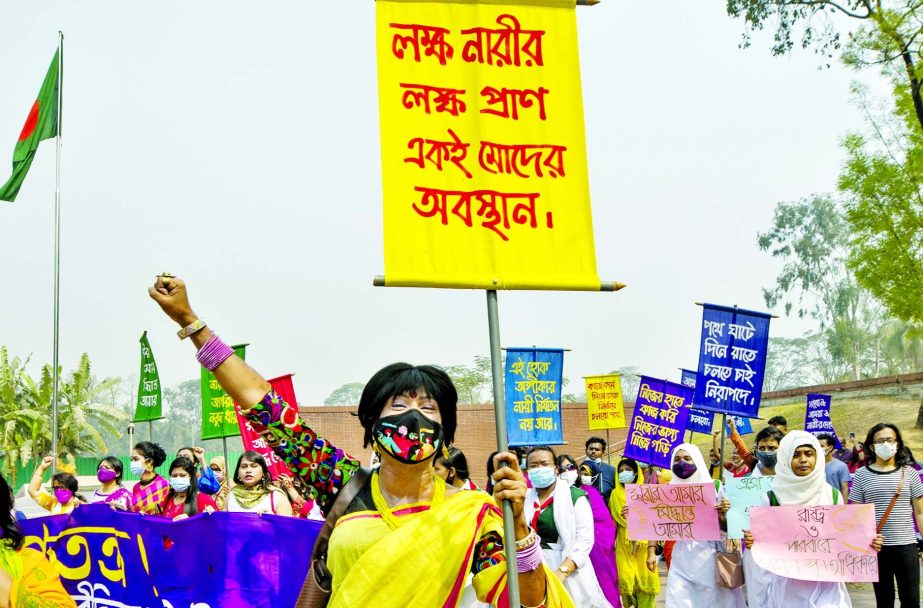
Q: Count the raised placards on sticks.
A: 11